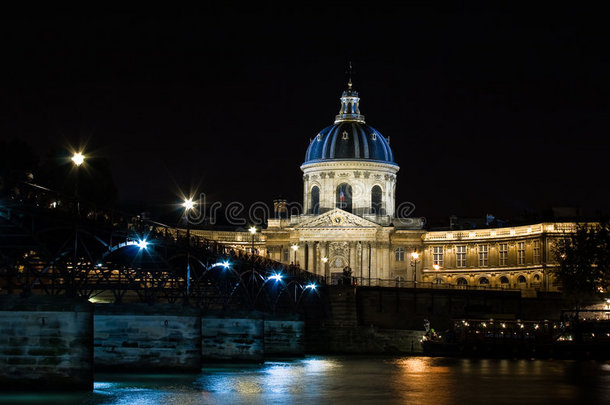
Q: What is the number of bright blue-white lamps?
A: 4